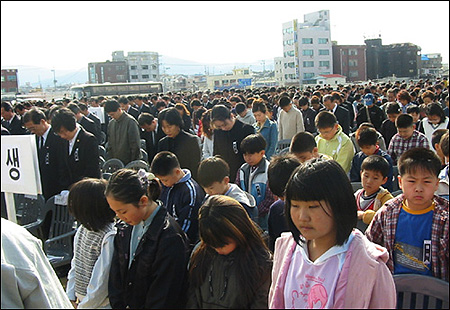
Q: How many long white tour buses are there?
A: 1